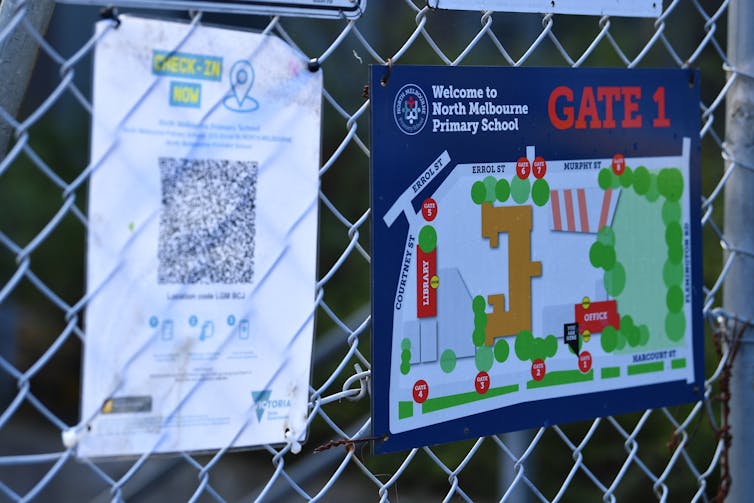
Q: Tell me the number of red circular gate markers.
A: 8